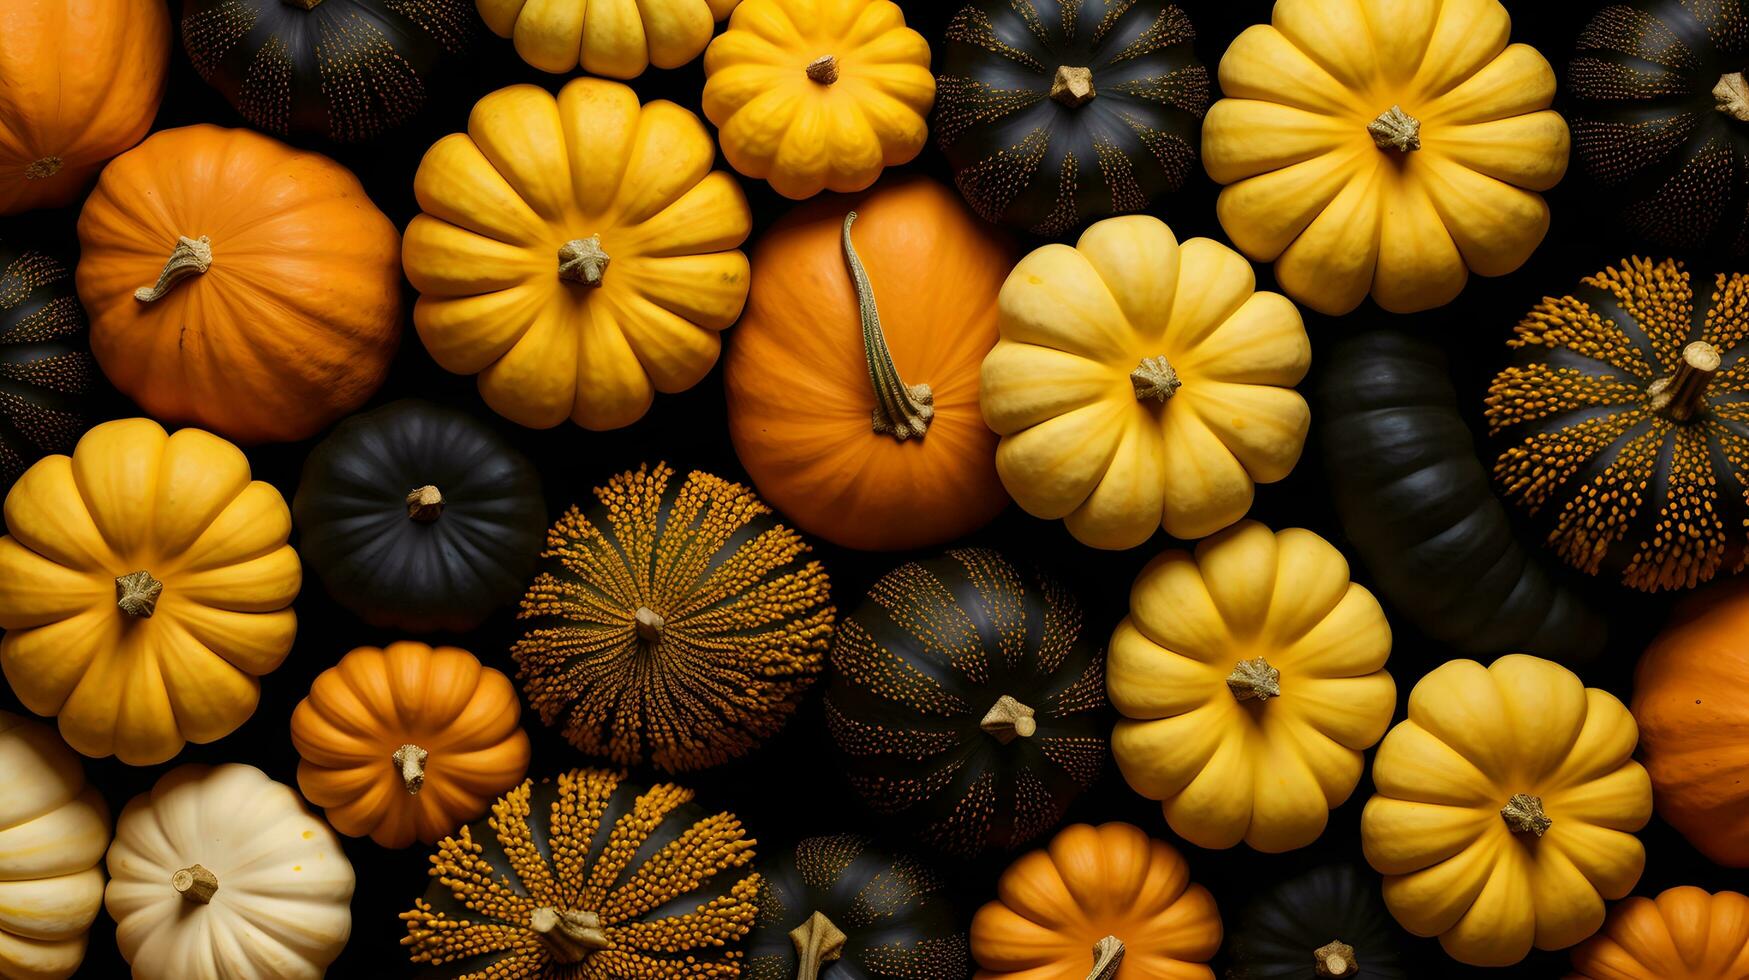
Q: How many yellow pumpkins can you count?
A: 8